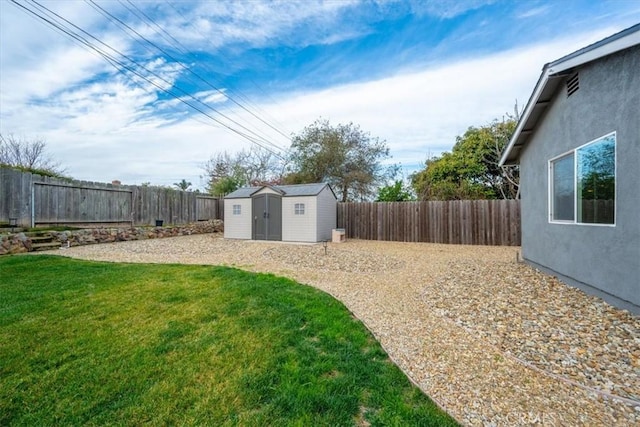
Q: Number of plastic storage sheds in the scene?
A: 1